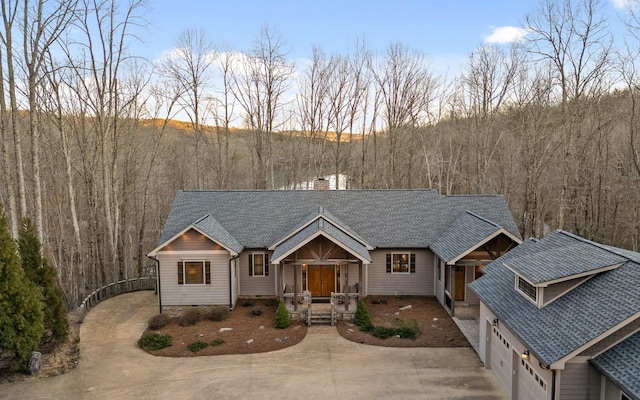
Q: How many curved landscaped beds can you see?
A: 2